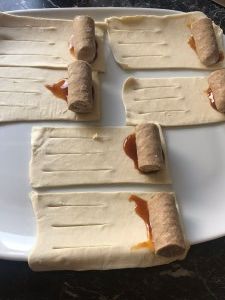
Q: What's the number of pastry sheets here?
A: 6